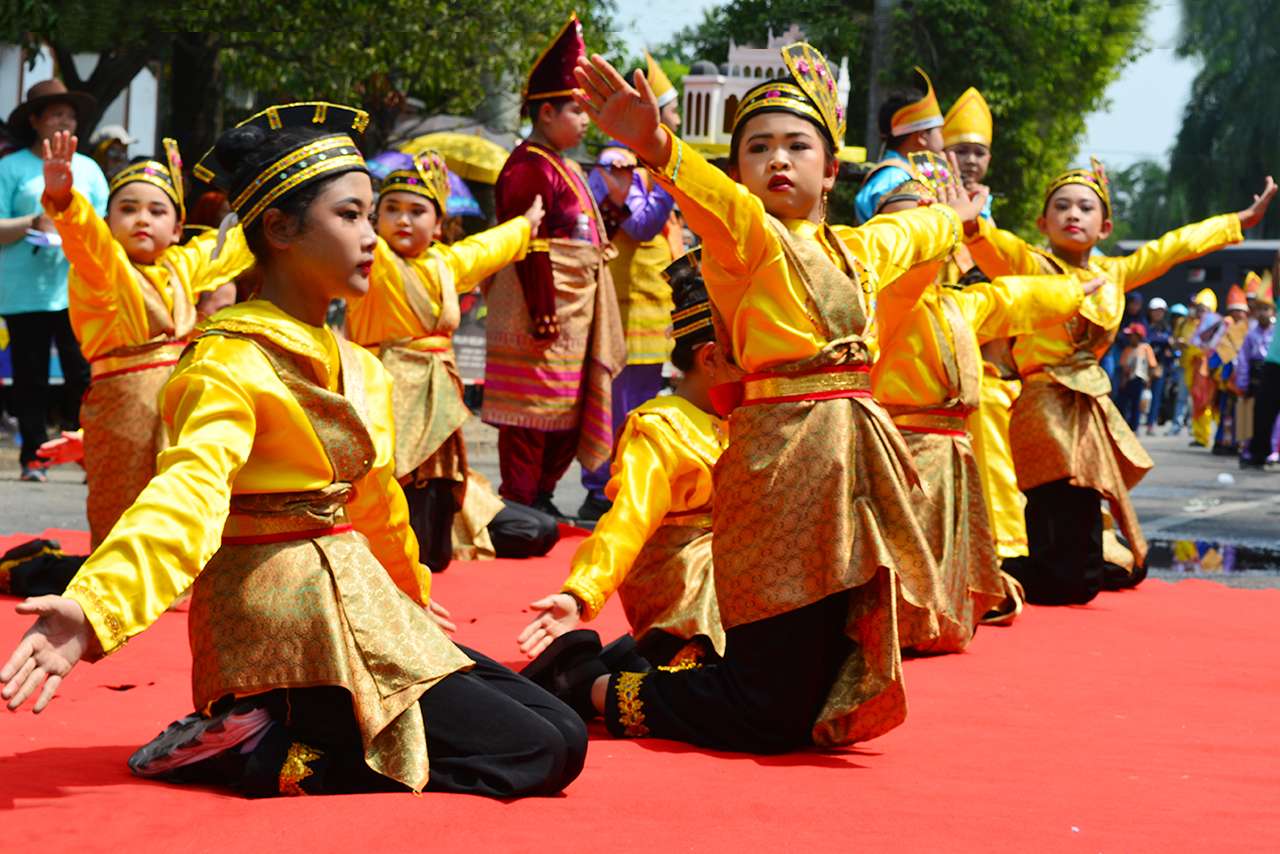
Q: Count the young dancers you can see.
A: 7